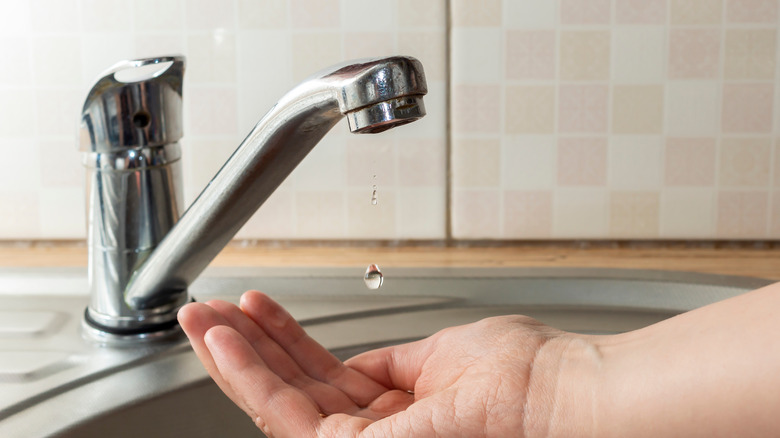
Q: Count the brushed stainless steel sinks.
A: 1